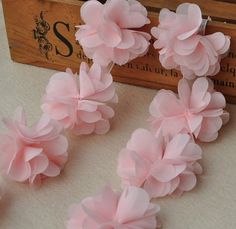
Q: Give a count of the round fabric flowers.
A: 7